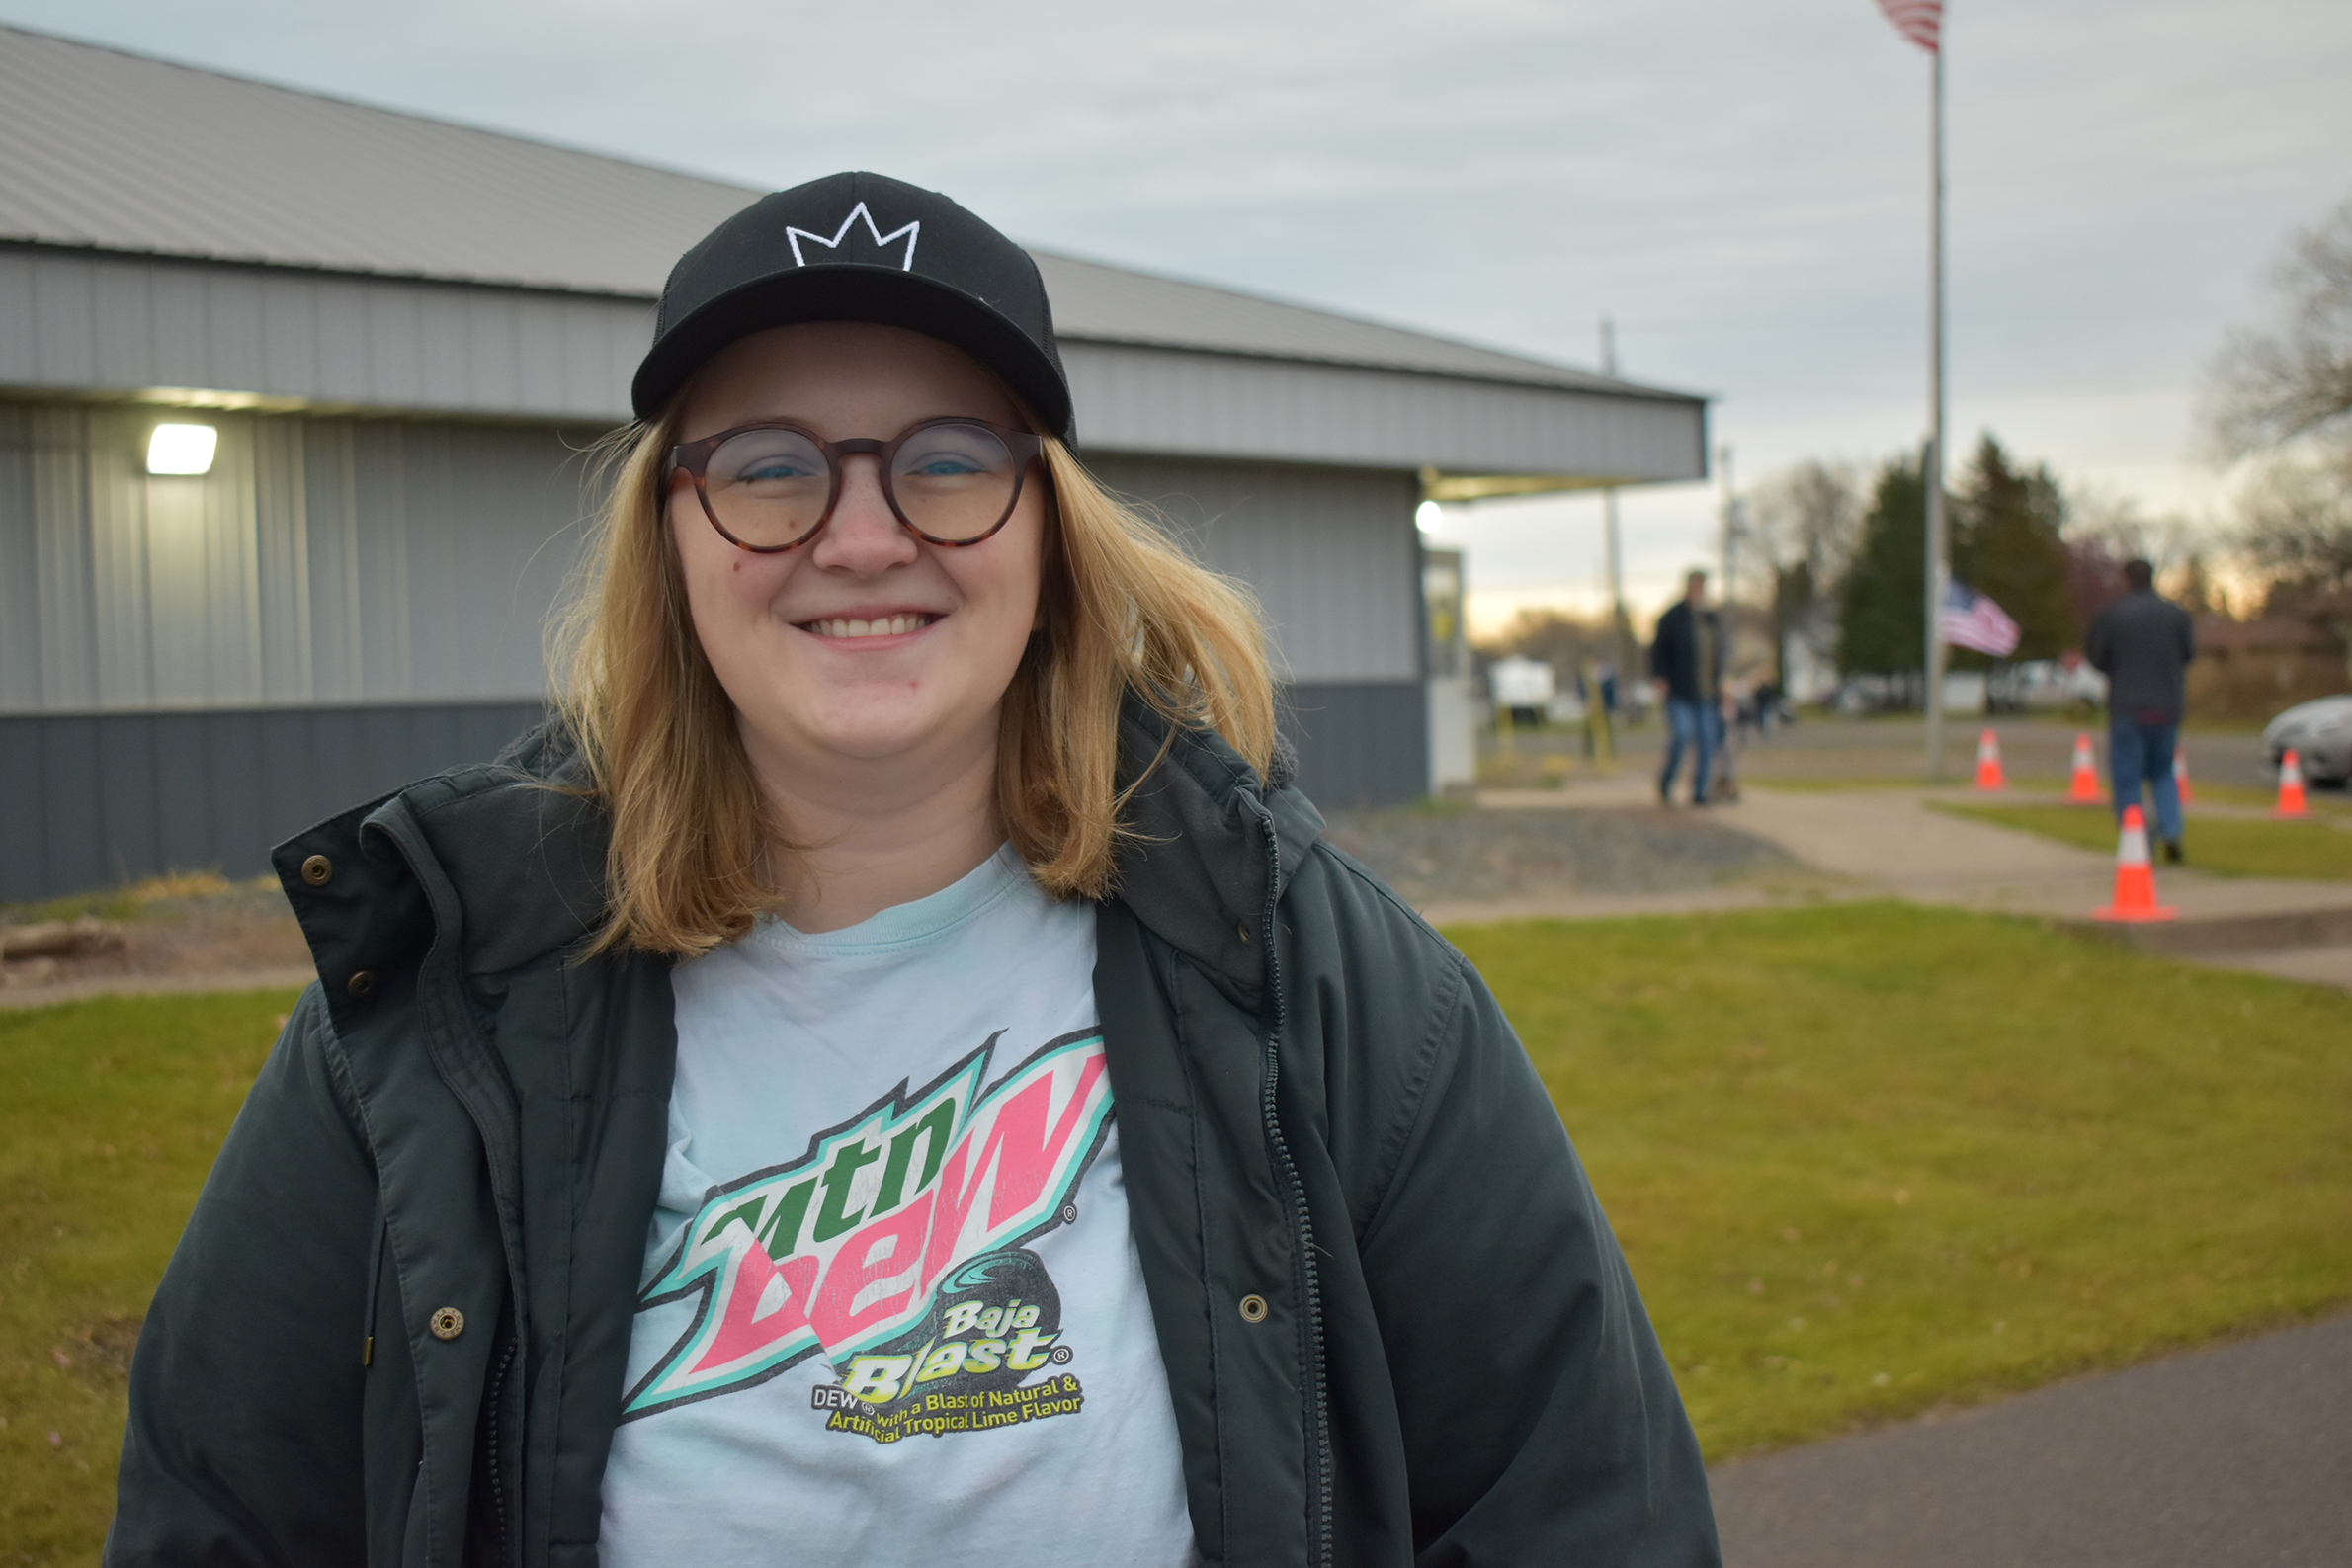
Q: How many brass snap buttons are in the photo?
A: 5